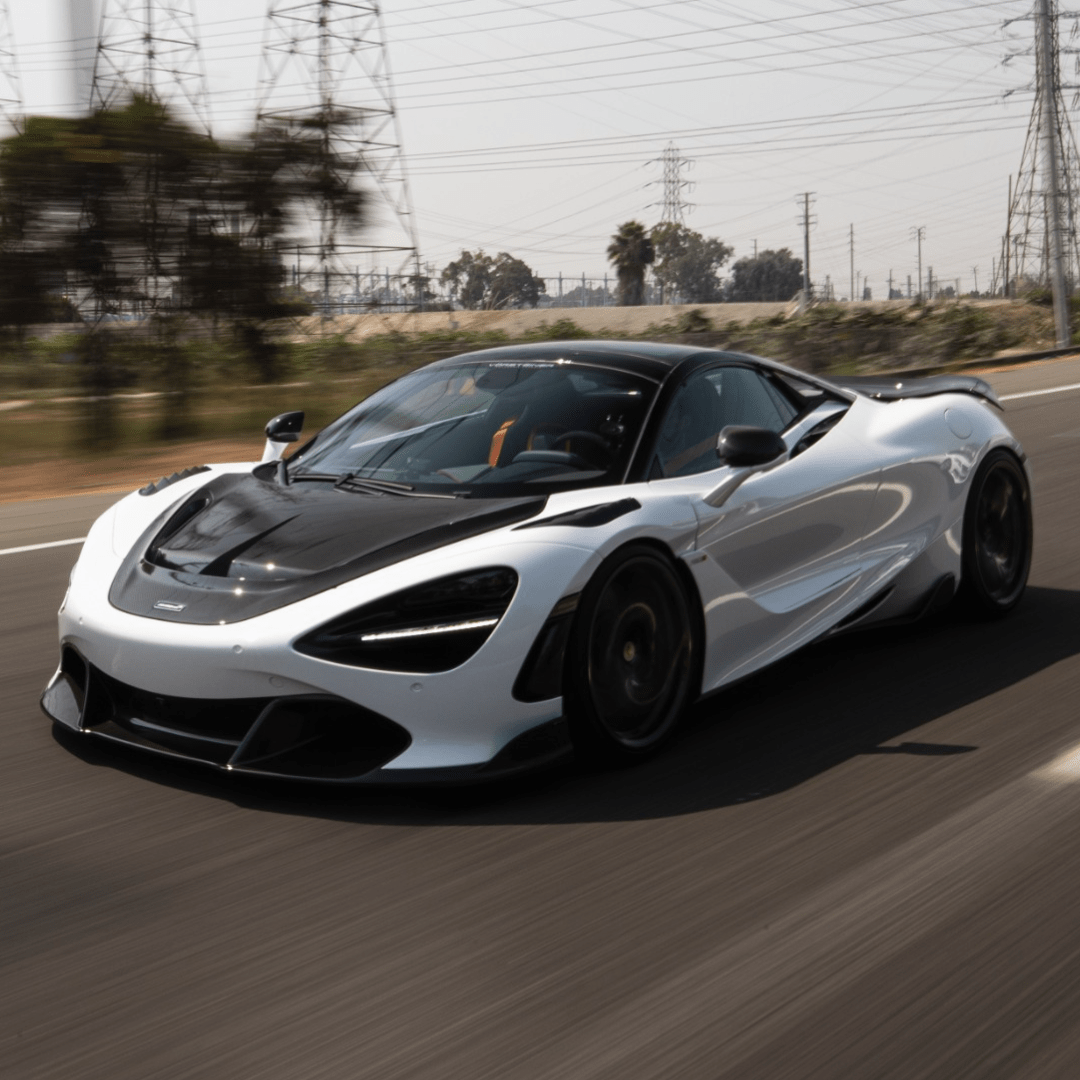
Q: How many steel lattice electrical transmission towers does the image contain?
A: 5